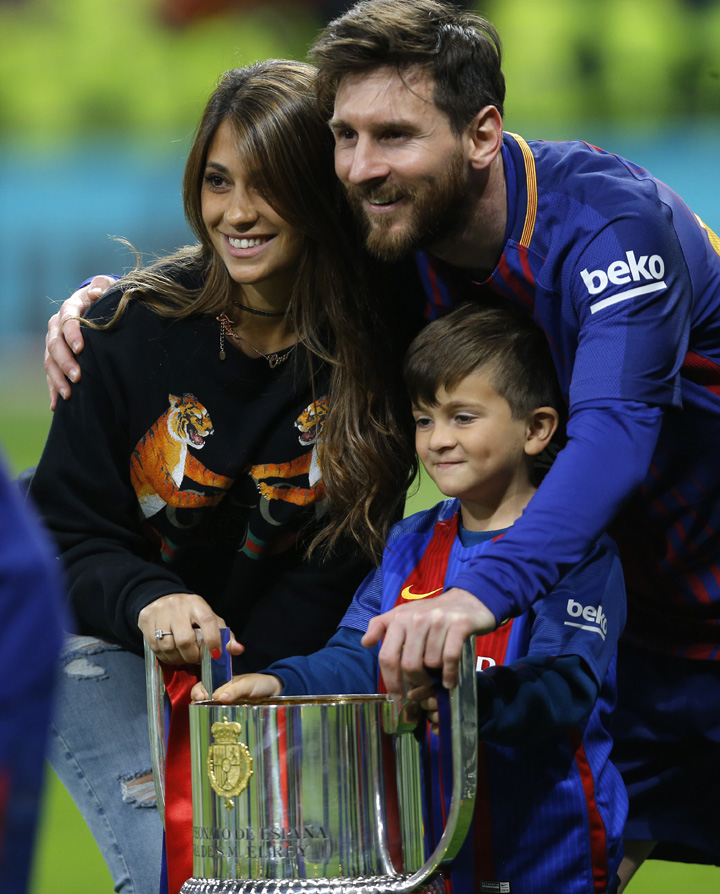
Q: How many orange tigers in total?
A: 2